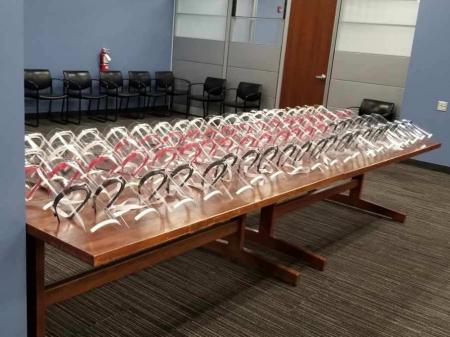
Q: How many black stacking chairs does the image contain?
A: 8